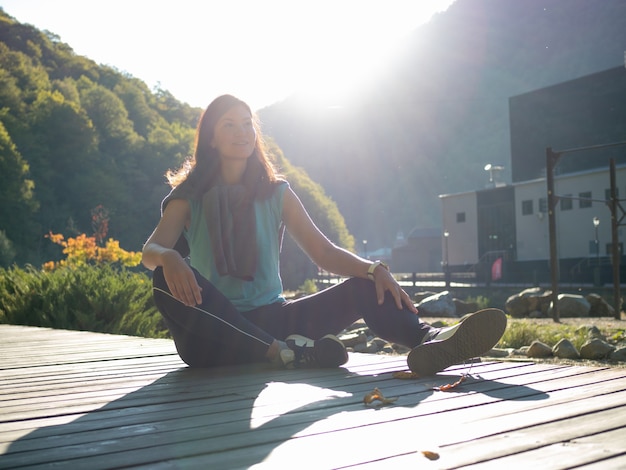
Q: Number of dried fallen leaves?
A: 4